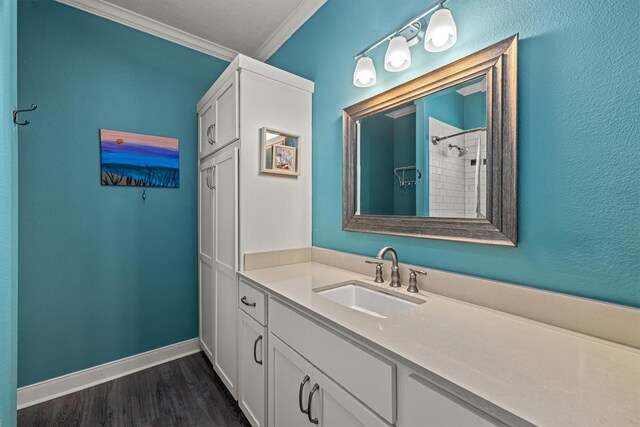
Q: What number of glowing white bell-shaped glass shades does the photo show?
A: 3